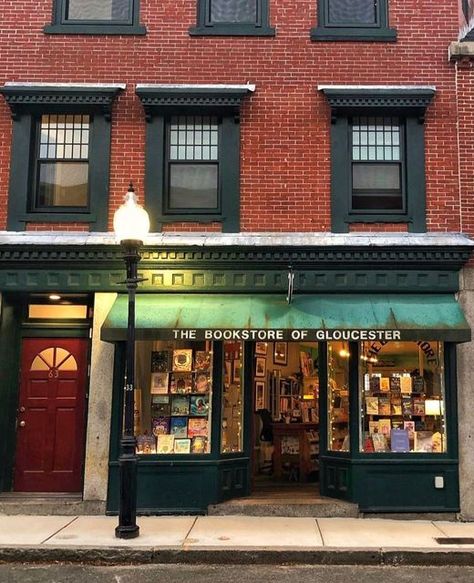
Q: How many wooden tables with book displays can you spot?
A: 1